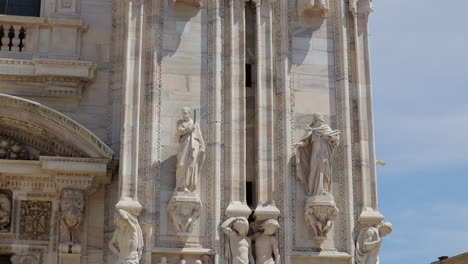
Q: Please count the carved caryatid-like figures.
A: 4